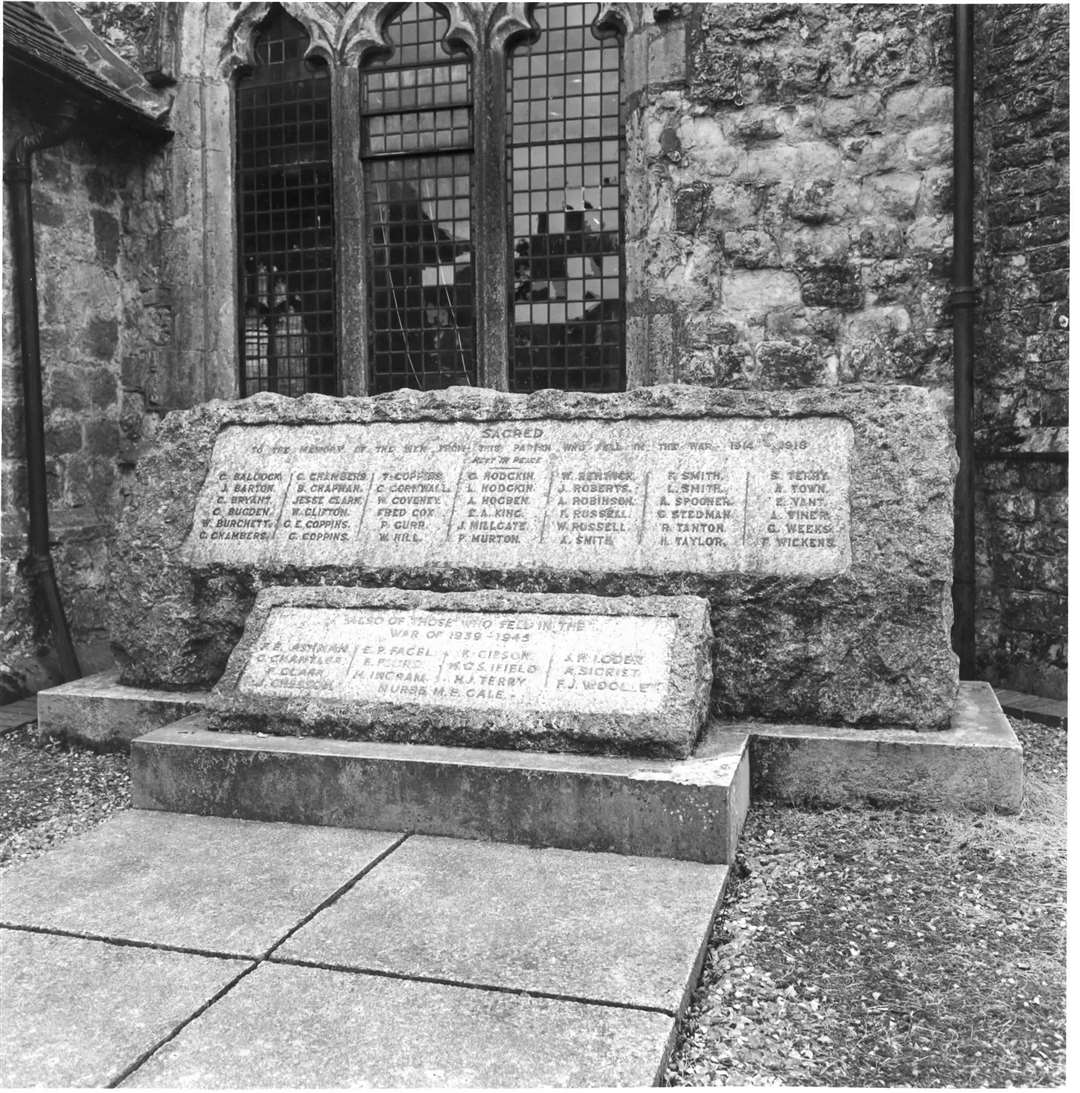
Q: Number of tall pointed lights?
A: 3